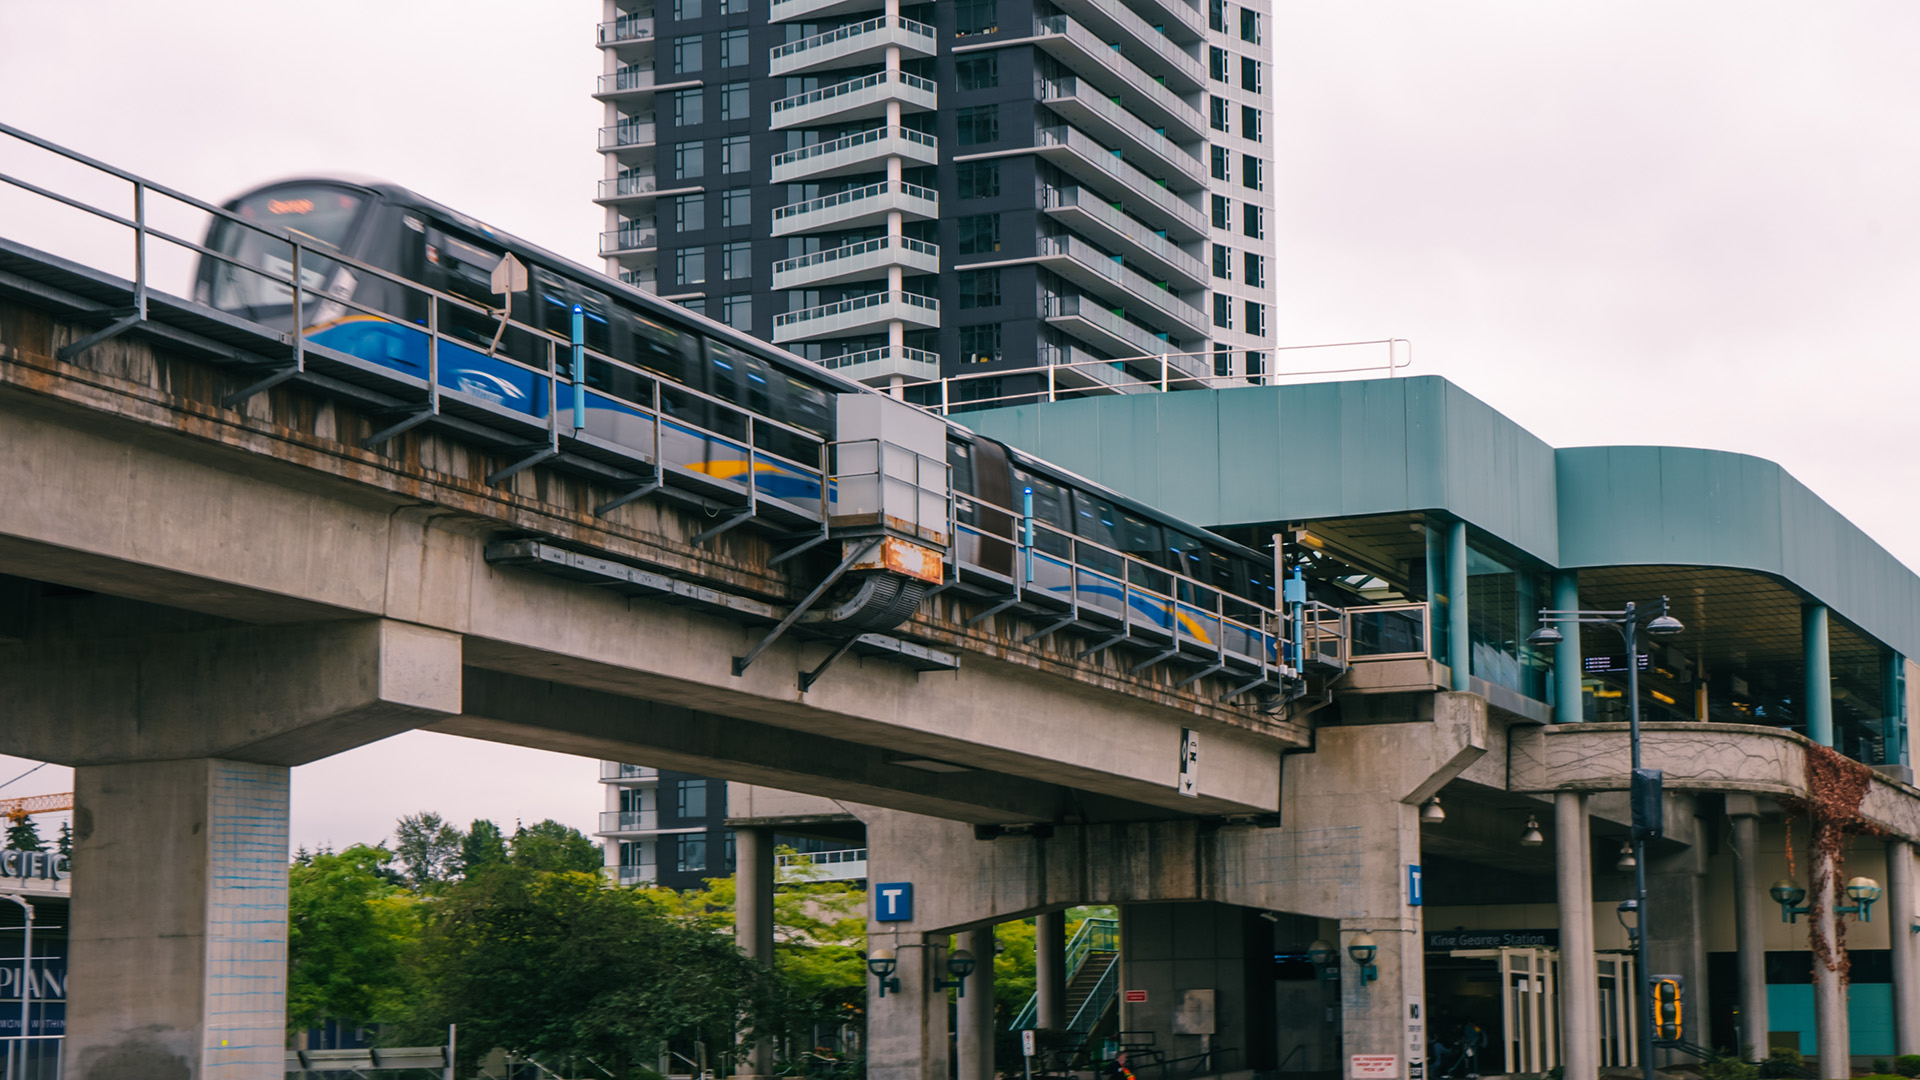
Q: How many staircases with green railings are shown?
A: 1